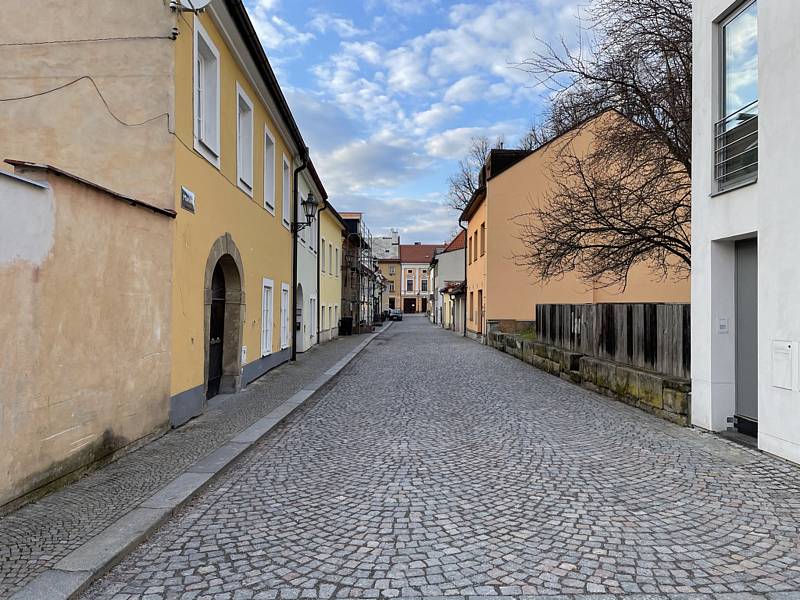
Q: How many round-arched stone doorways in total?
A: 1